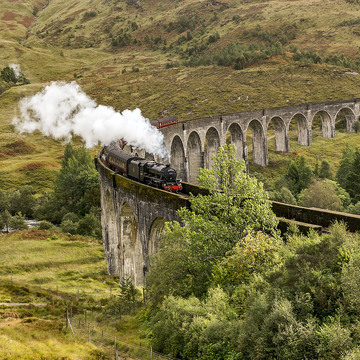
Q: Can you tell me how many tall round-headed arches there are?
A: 12